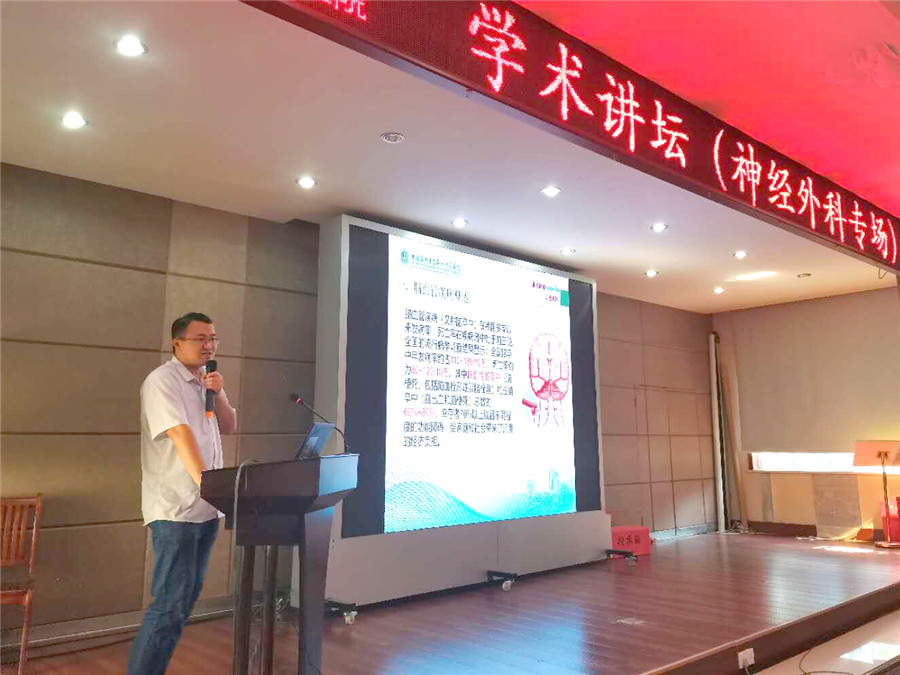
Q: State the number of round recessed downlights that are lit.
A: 10